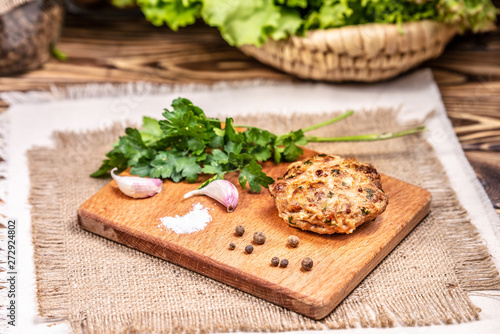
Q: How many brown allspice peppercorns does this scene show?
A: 8